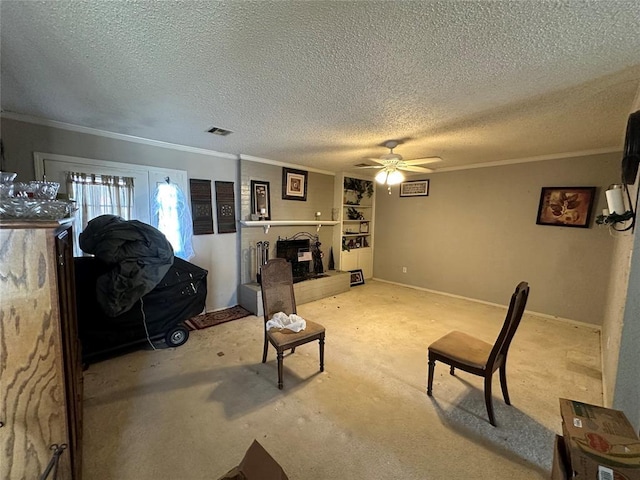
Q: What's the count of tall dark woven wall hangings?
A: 2